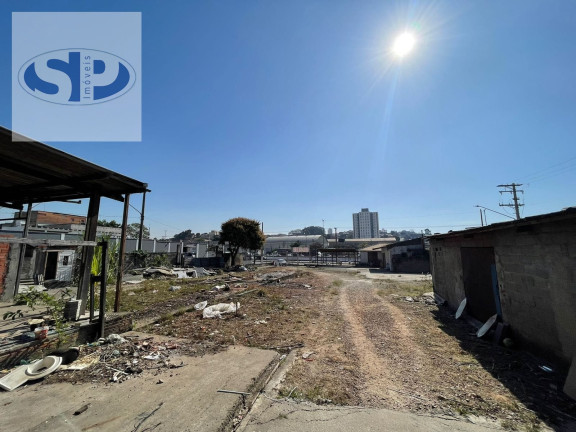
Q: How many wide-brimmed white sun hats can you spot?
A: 0